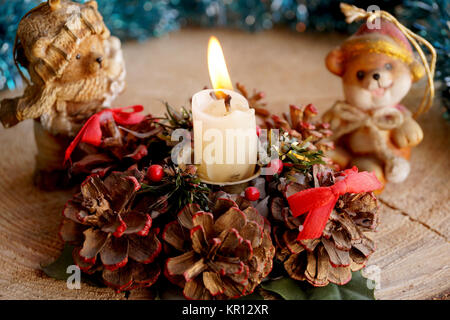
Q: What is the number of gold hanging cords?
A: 1